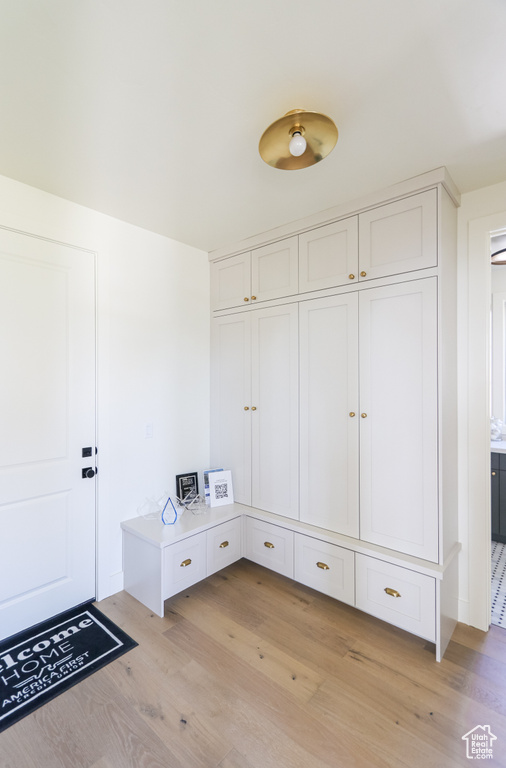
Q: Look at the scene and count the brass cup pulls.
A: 5